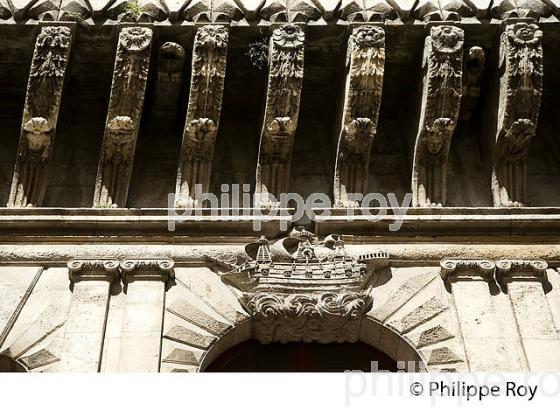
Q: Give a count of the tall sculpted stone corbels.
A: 7